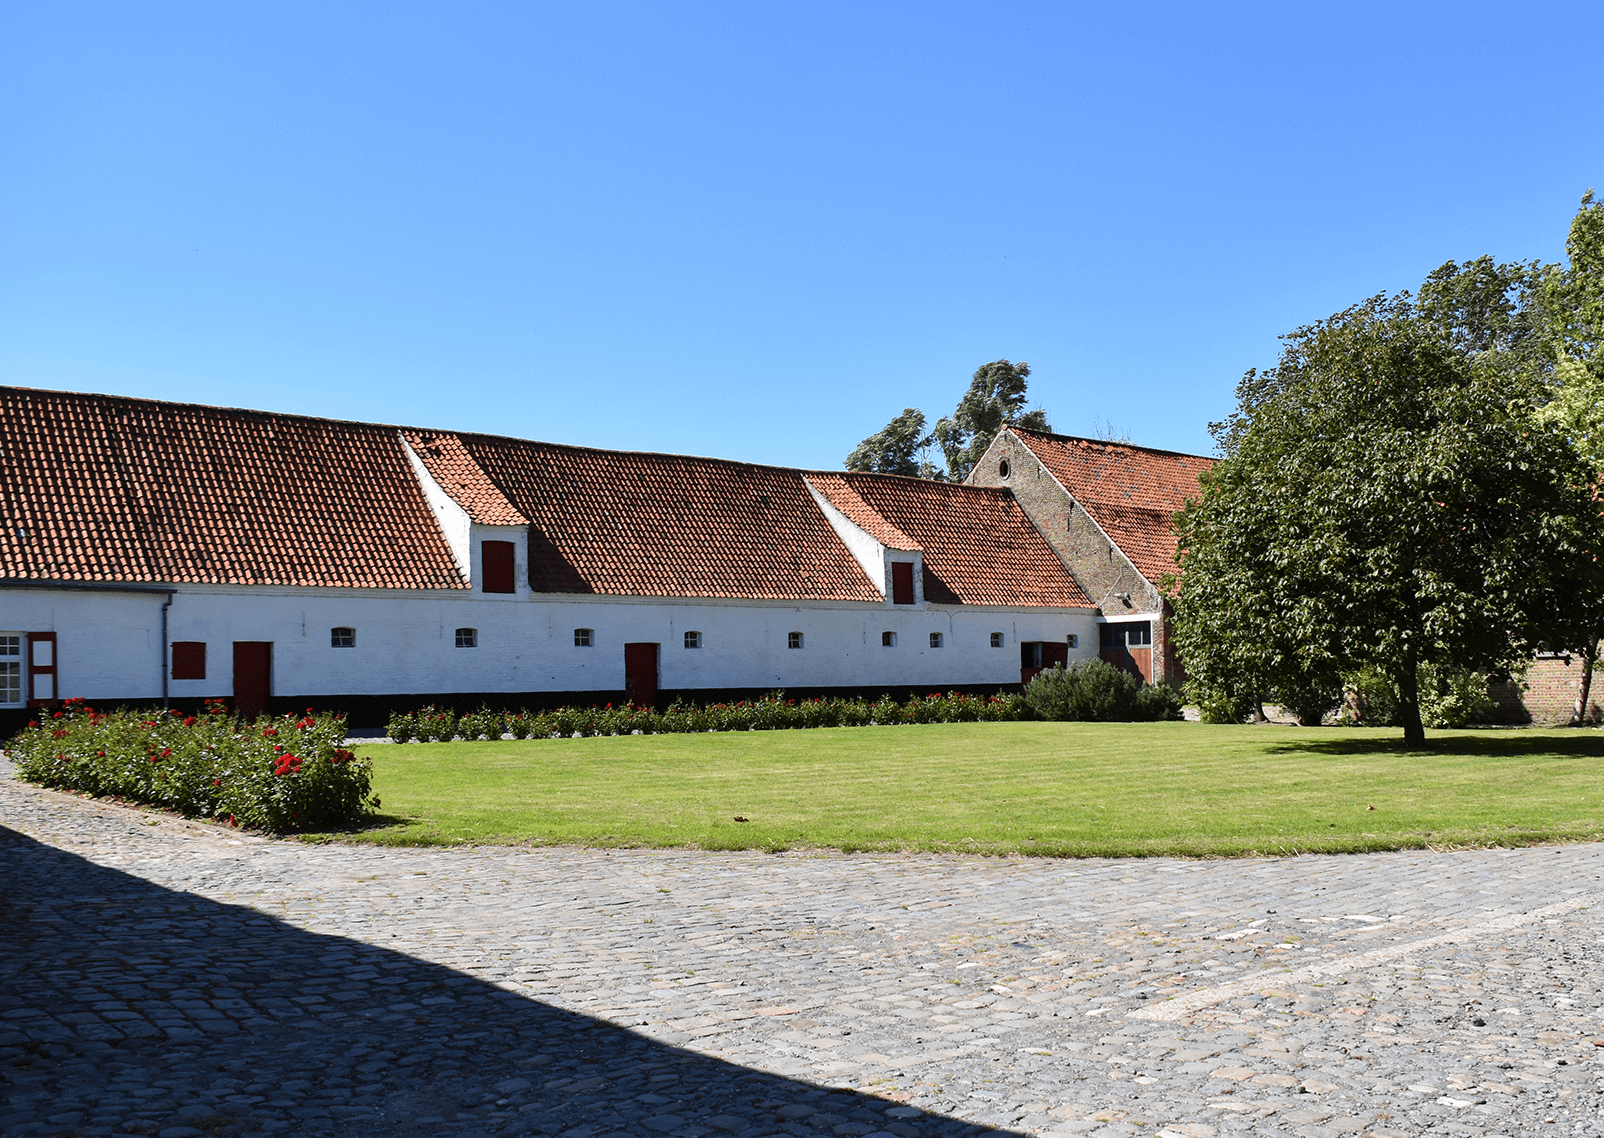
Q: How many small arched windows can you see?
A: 9